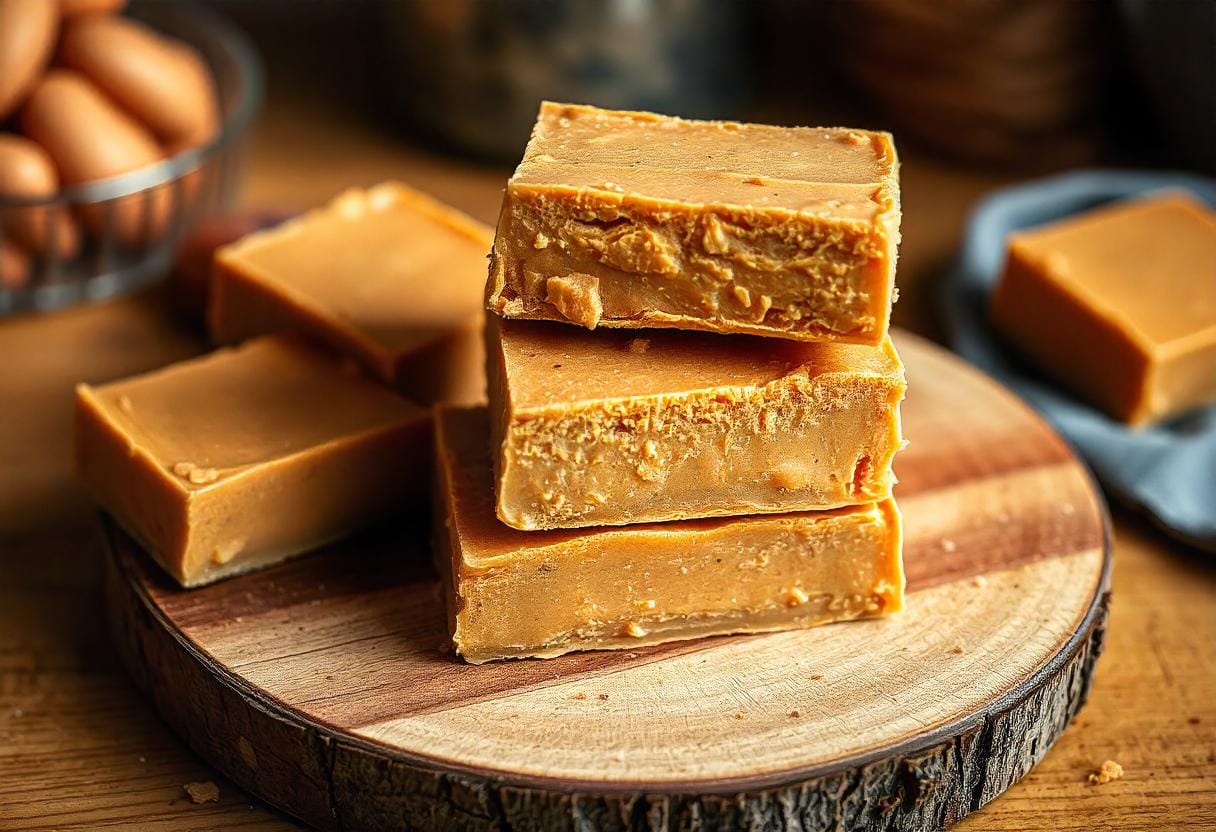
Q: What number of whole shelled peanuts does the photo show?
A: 0